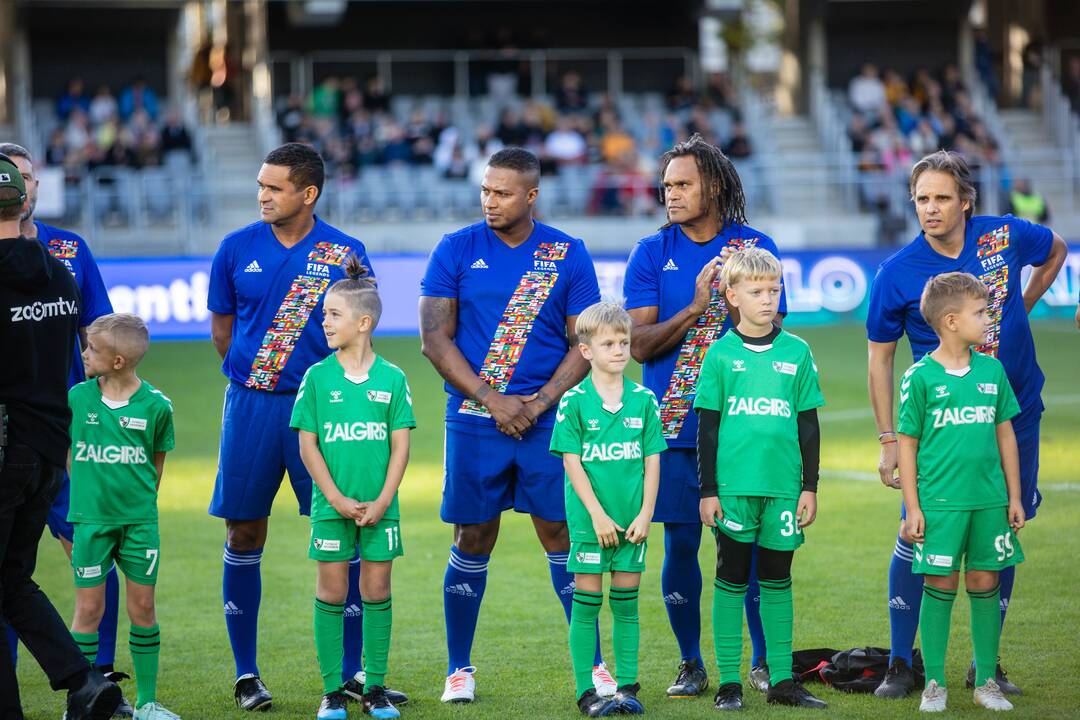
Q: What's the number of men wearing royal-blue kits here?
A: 5